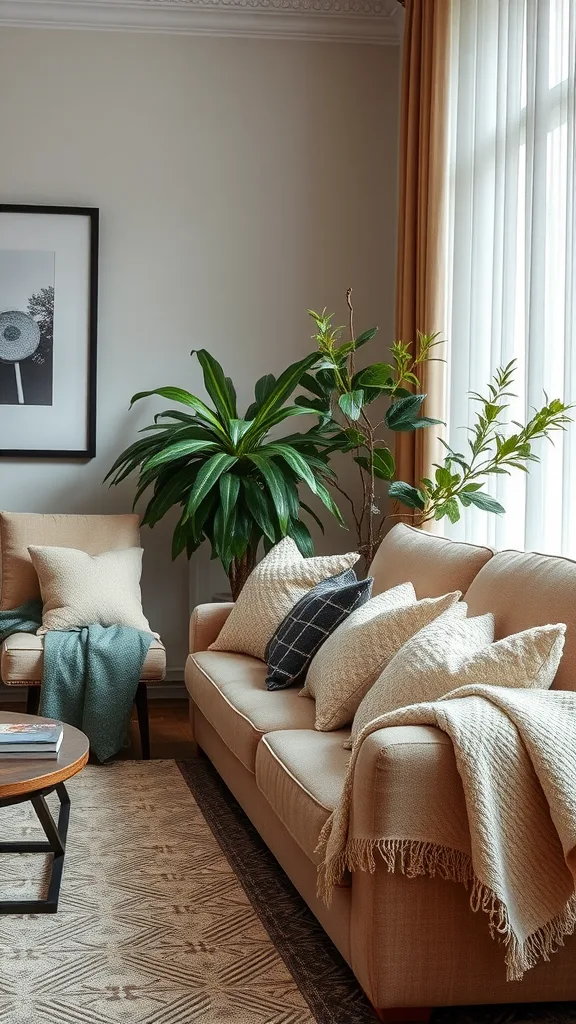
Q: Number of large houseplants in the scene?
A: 2